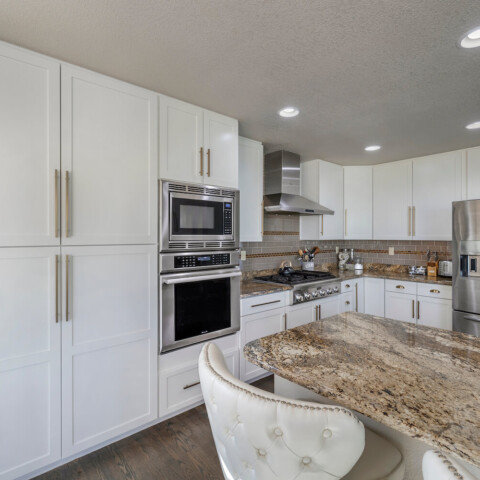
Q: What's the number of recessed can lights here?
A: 4